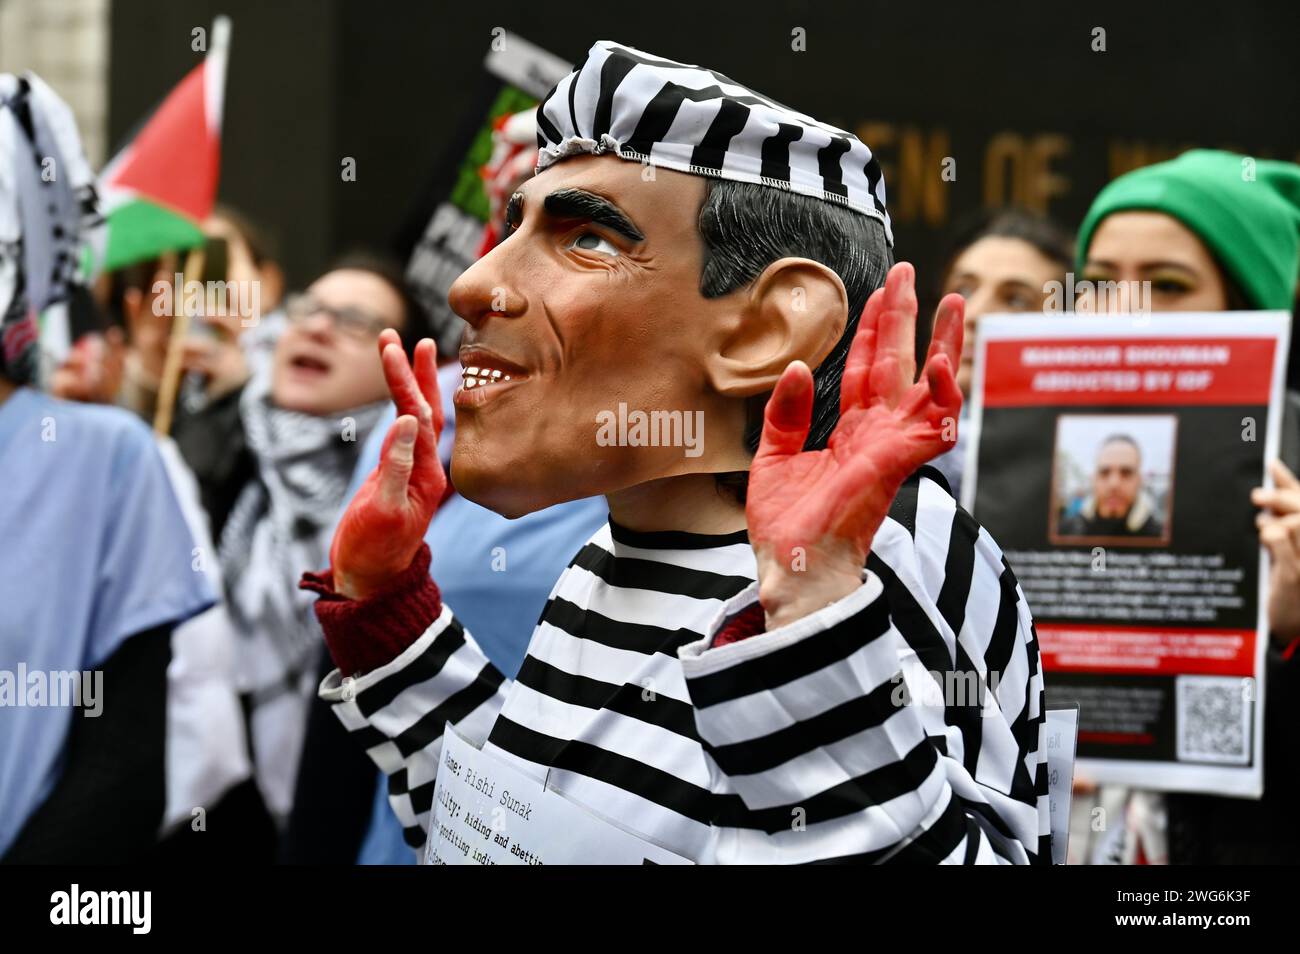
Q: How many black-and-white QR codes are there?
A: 1